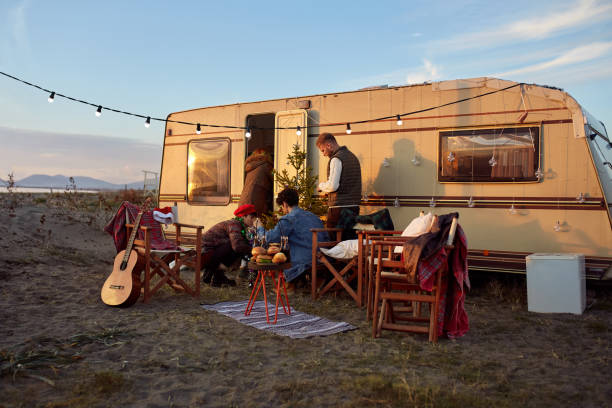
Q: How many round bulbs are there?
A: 8